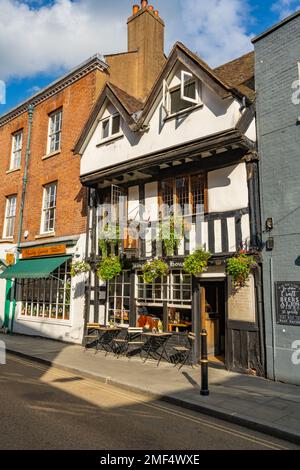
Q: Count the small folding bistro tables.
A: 2